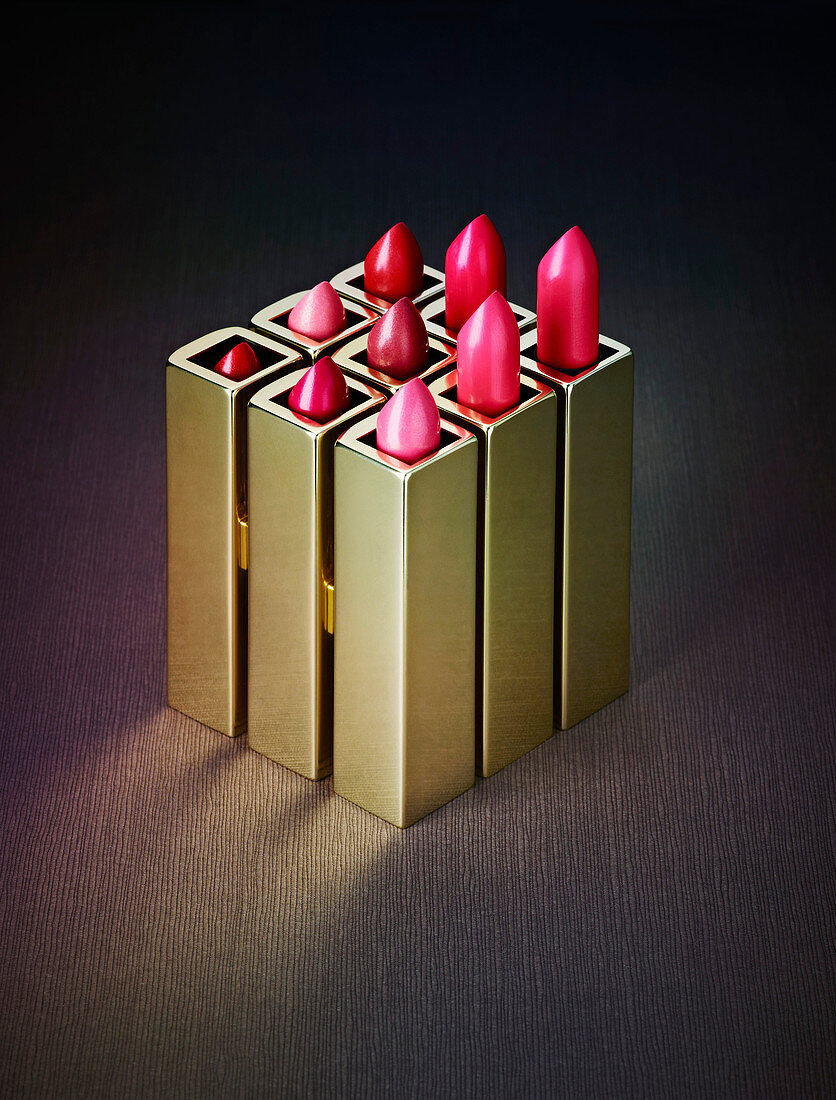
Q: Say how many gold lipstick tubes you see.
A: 9